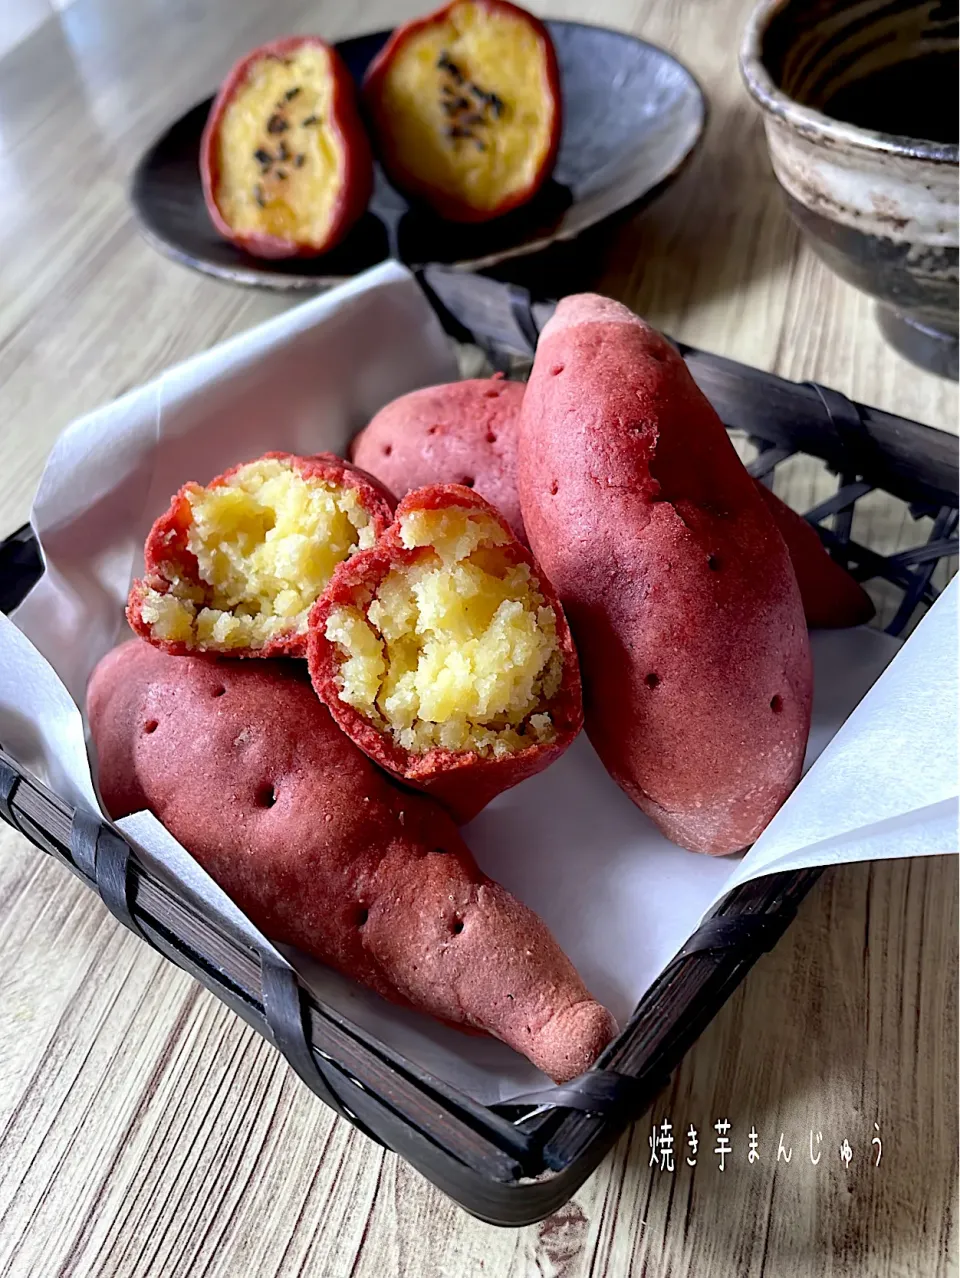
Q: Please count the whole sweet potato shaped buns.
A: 3